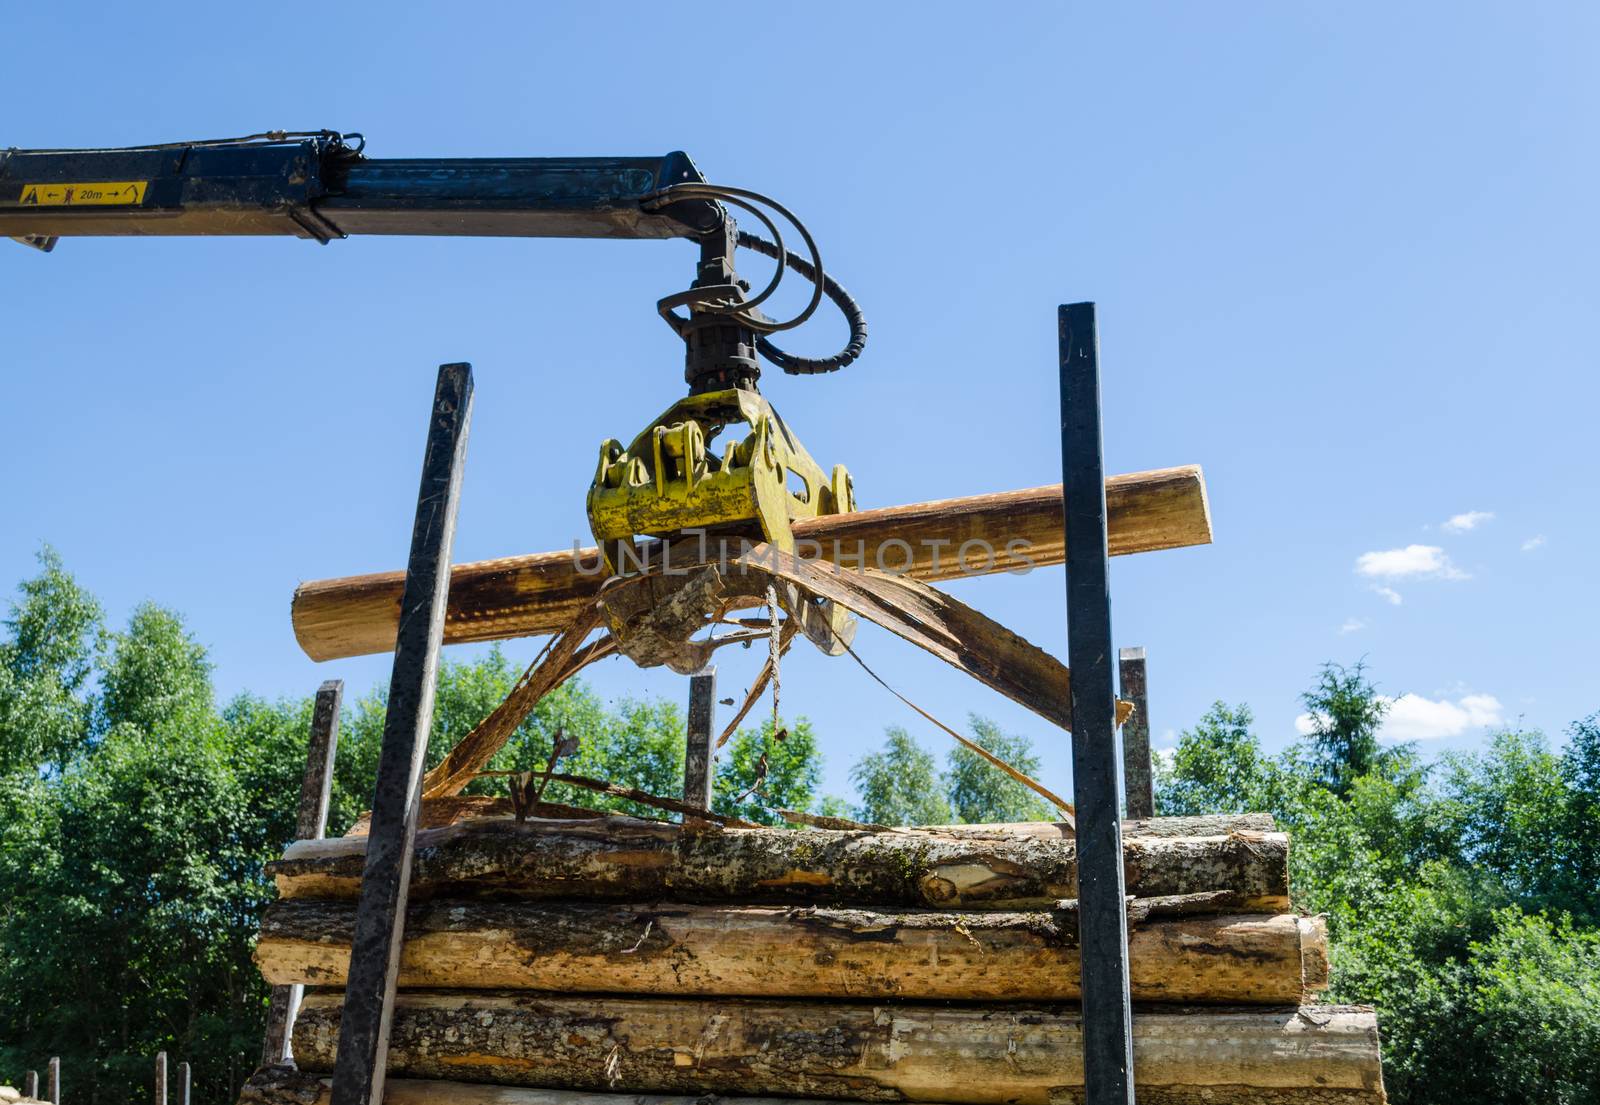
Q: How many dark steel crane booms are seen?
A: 1